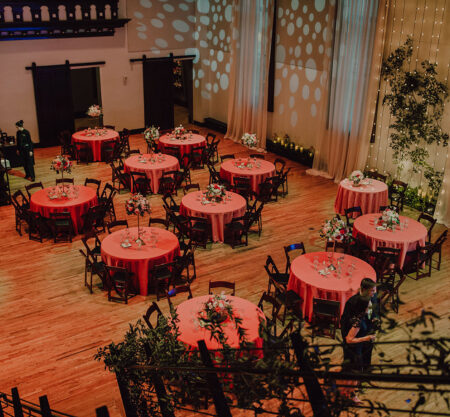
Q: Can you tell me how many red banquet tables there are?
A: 11